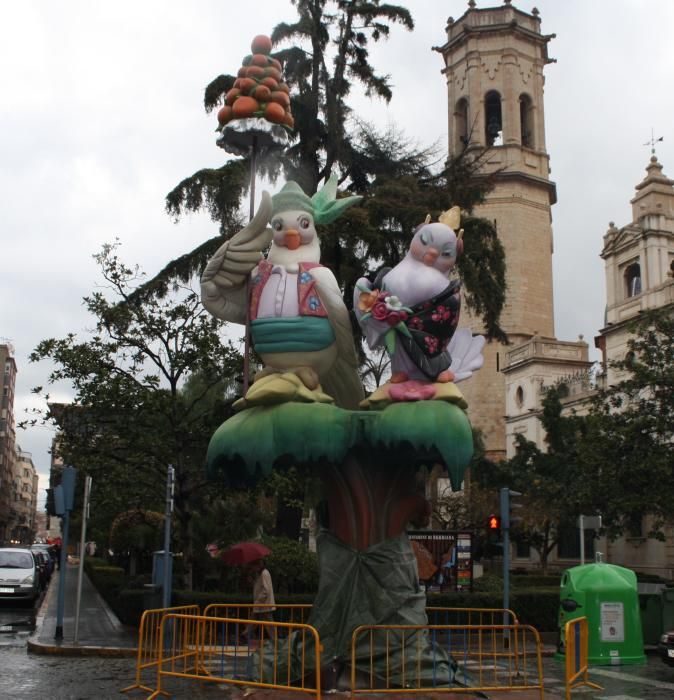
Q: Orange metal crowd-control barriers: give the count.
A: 6